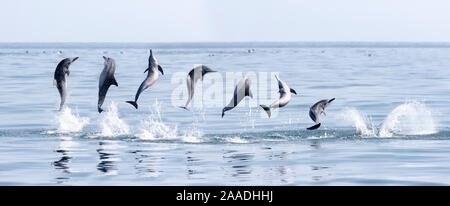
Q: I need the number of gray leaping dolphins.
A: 7